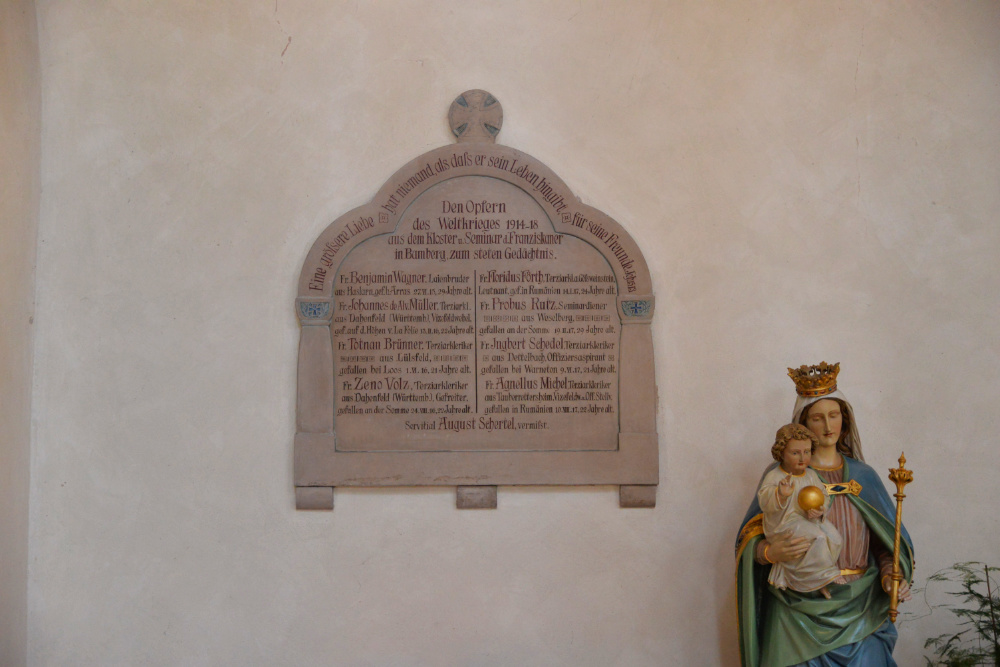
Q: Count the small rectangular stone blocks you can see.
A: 3